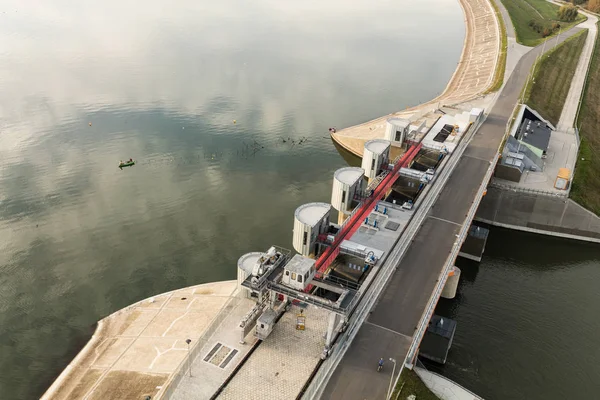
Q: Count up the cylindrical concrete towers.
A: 5